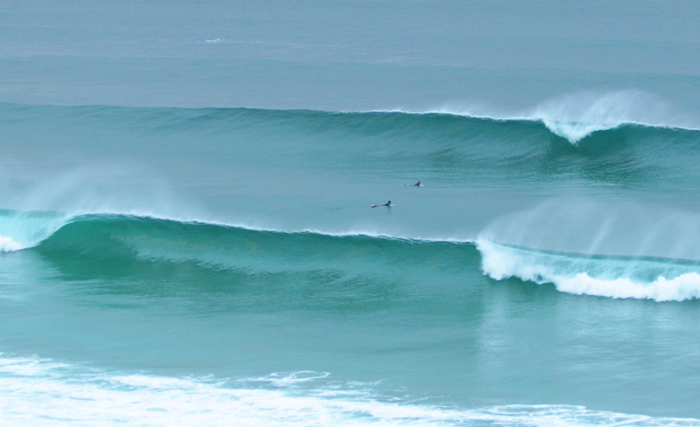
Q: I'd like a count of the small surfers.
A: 2